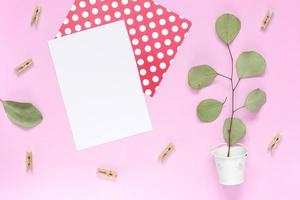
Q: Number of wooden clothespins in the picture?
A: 7